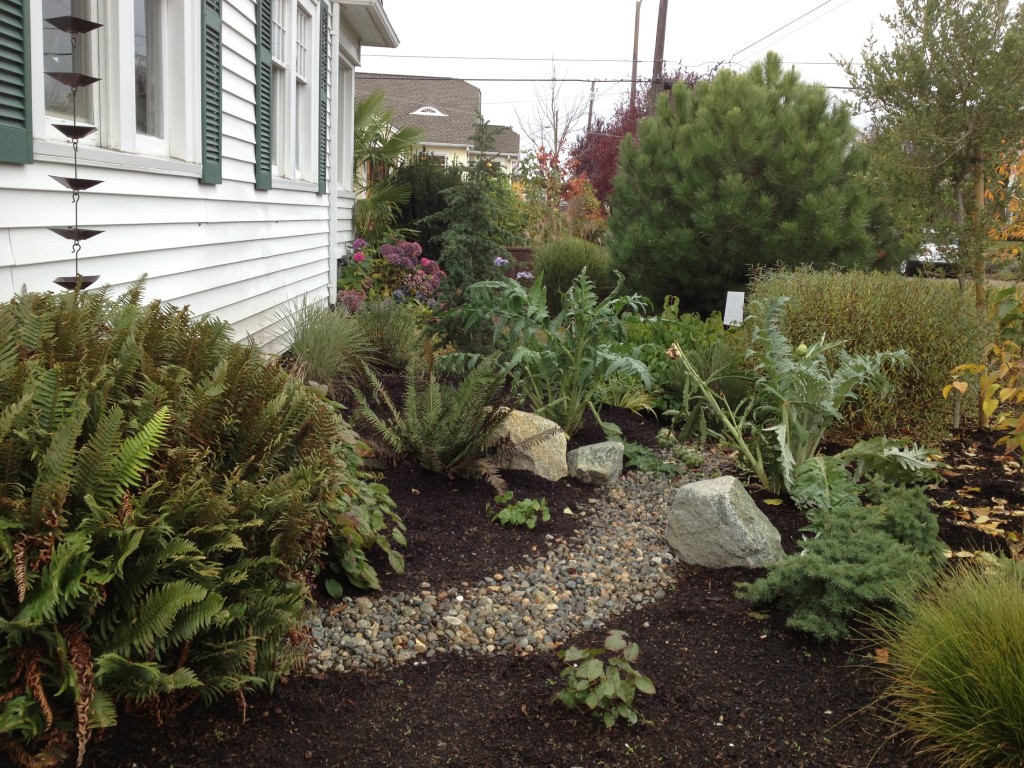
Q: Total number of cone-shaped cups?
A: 6